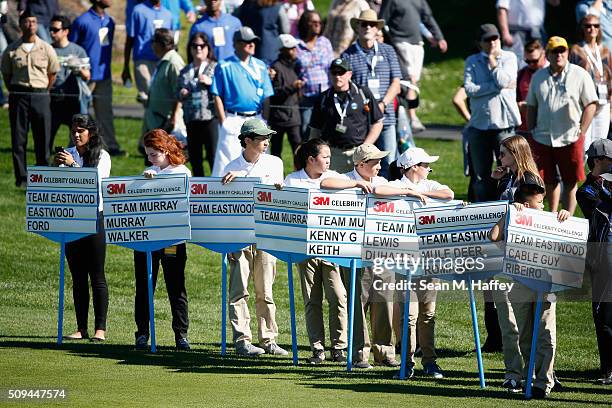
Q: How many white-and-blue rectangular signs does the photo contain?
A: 8